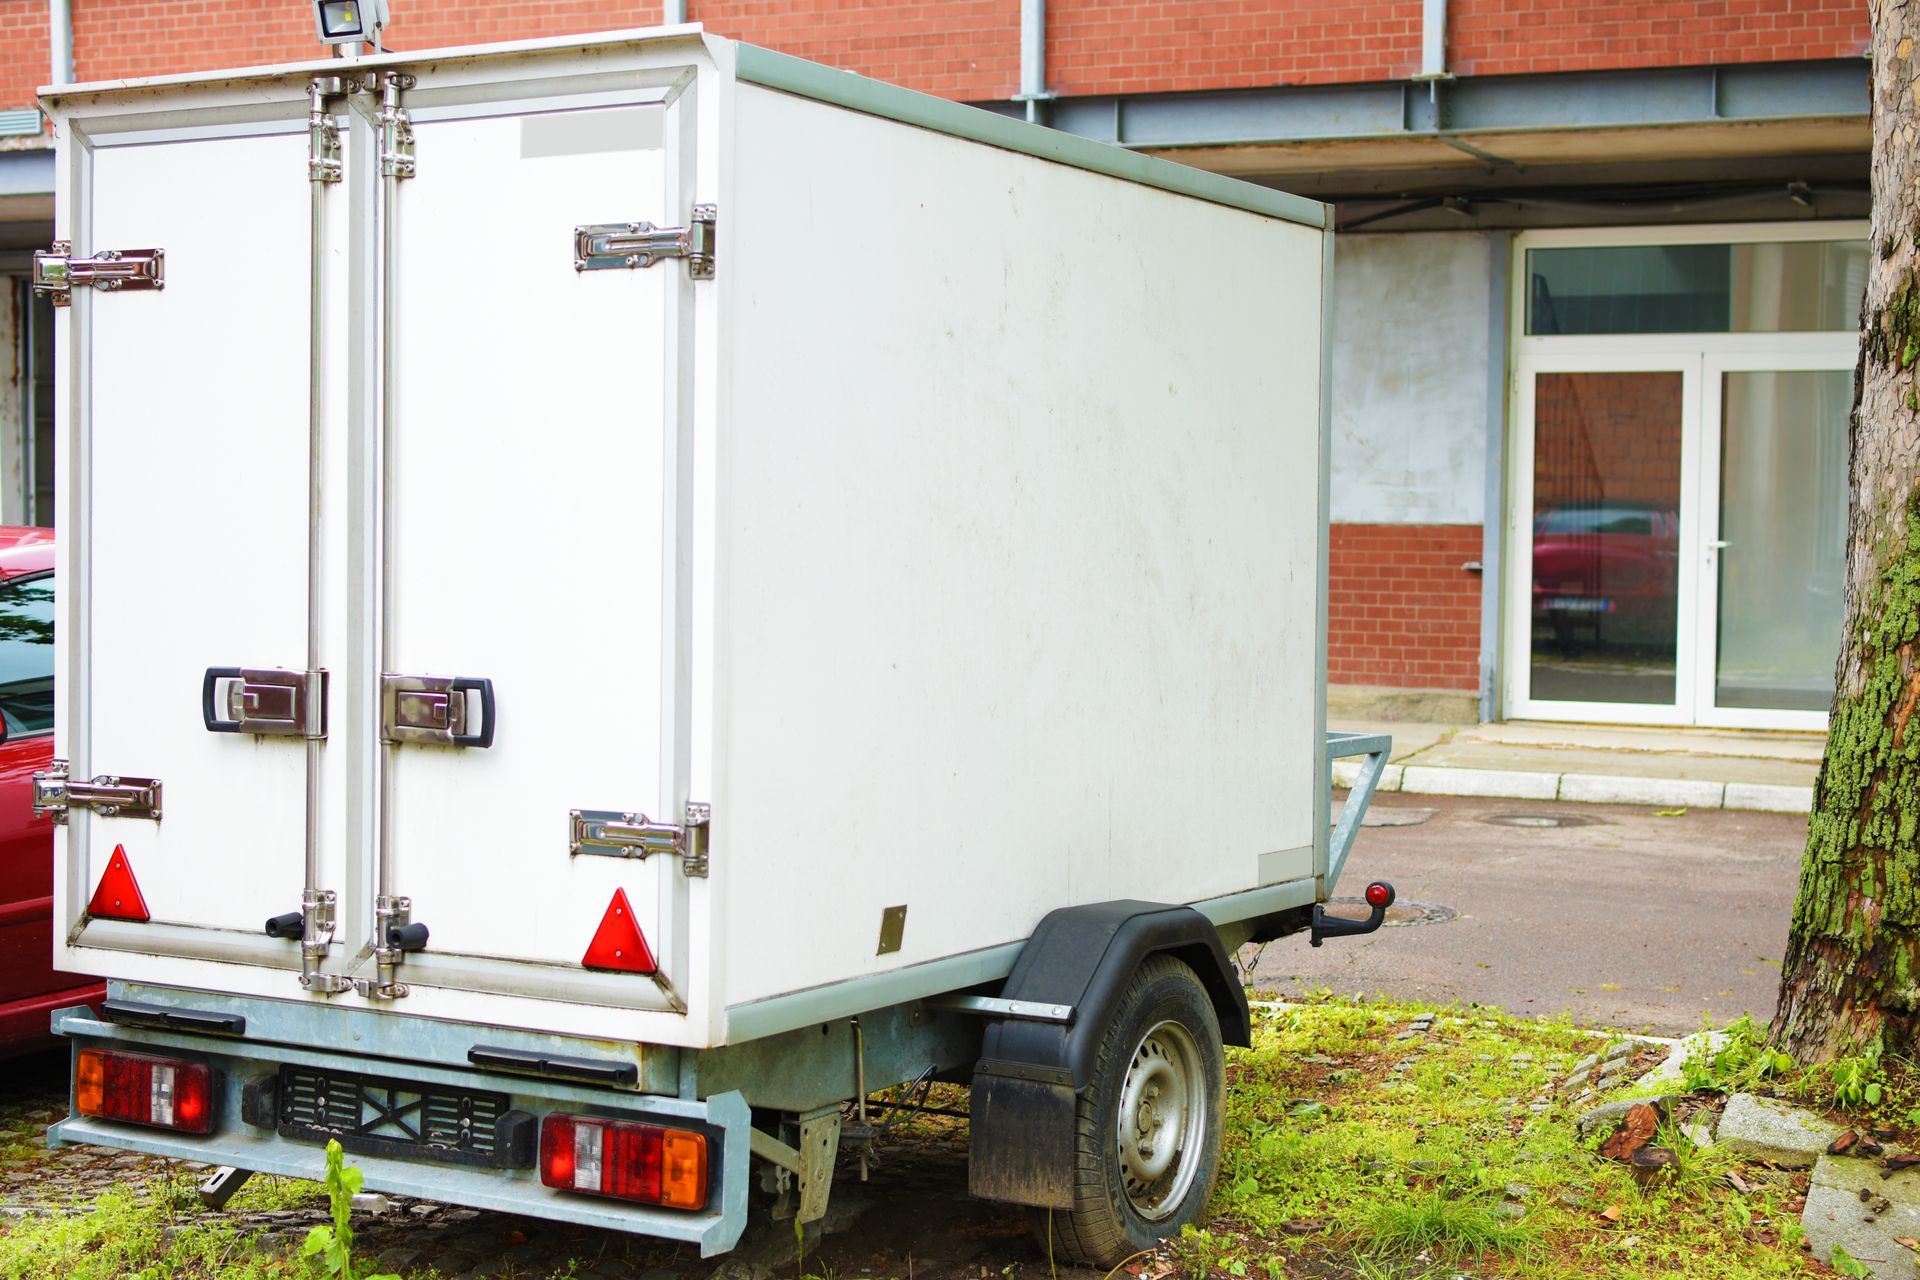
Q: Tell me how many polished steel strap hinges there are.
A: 4